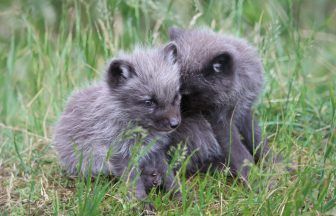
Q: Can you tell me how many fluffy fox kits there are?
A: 2